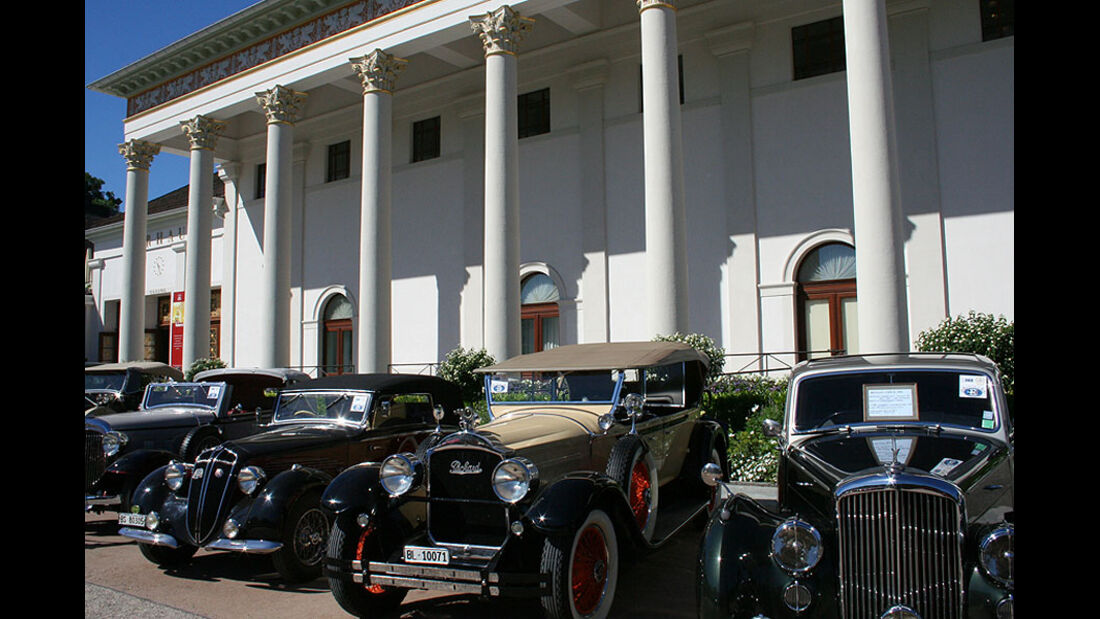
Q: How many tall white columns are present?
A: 7